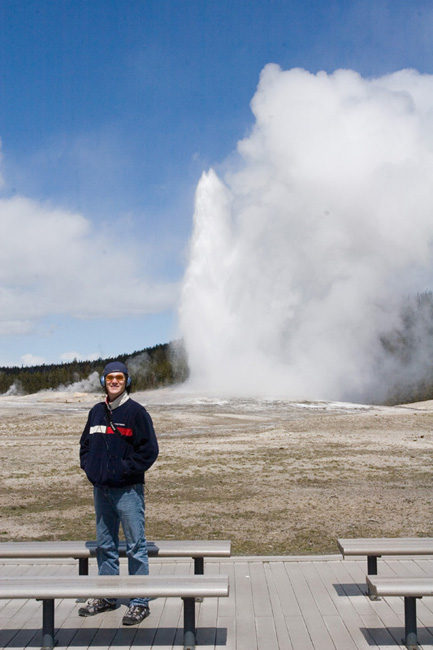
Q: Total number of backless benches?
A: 4